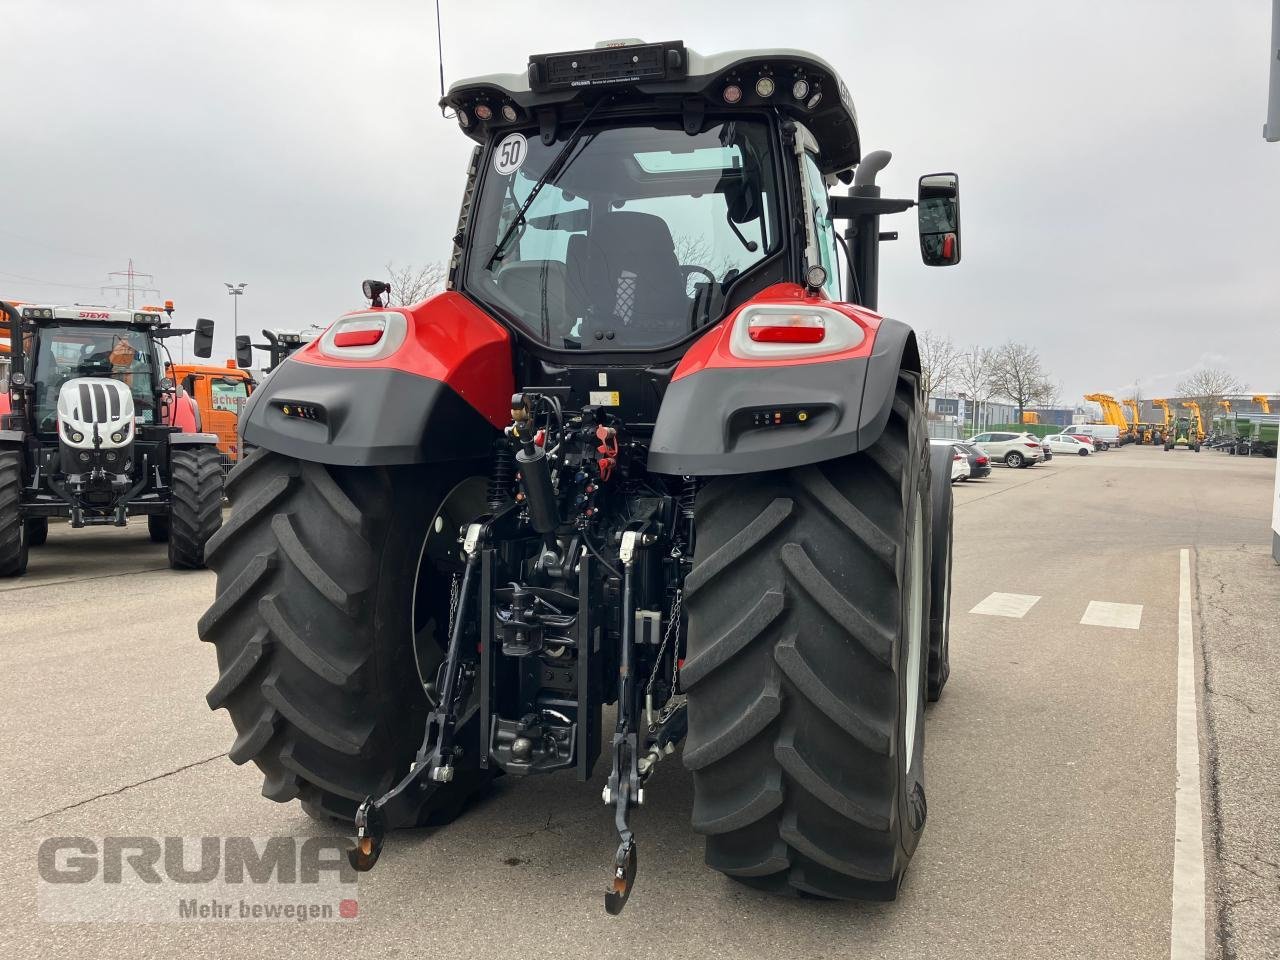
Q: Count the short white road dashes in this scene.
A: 2